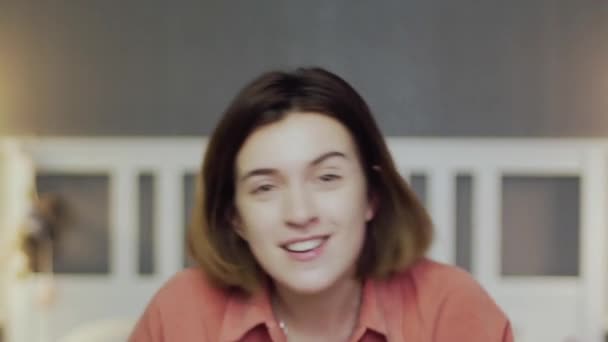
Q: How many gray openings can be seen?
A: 6